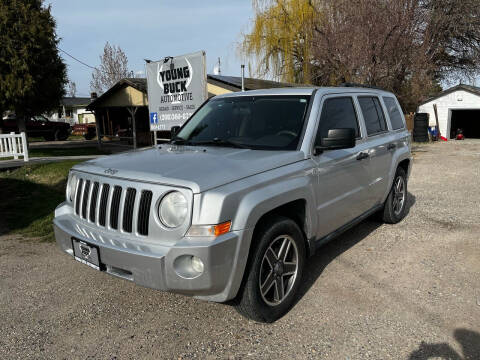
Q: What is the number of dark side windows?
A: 3